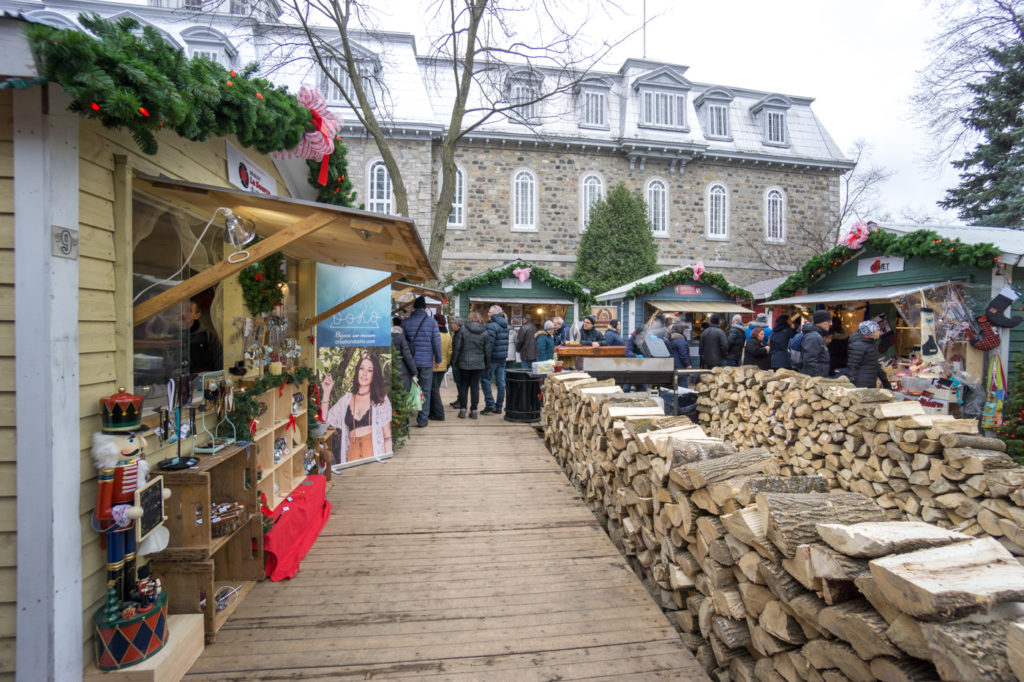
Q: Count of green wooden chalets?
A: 2